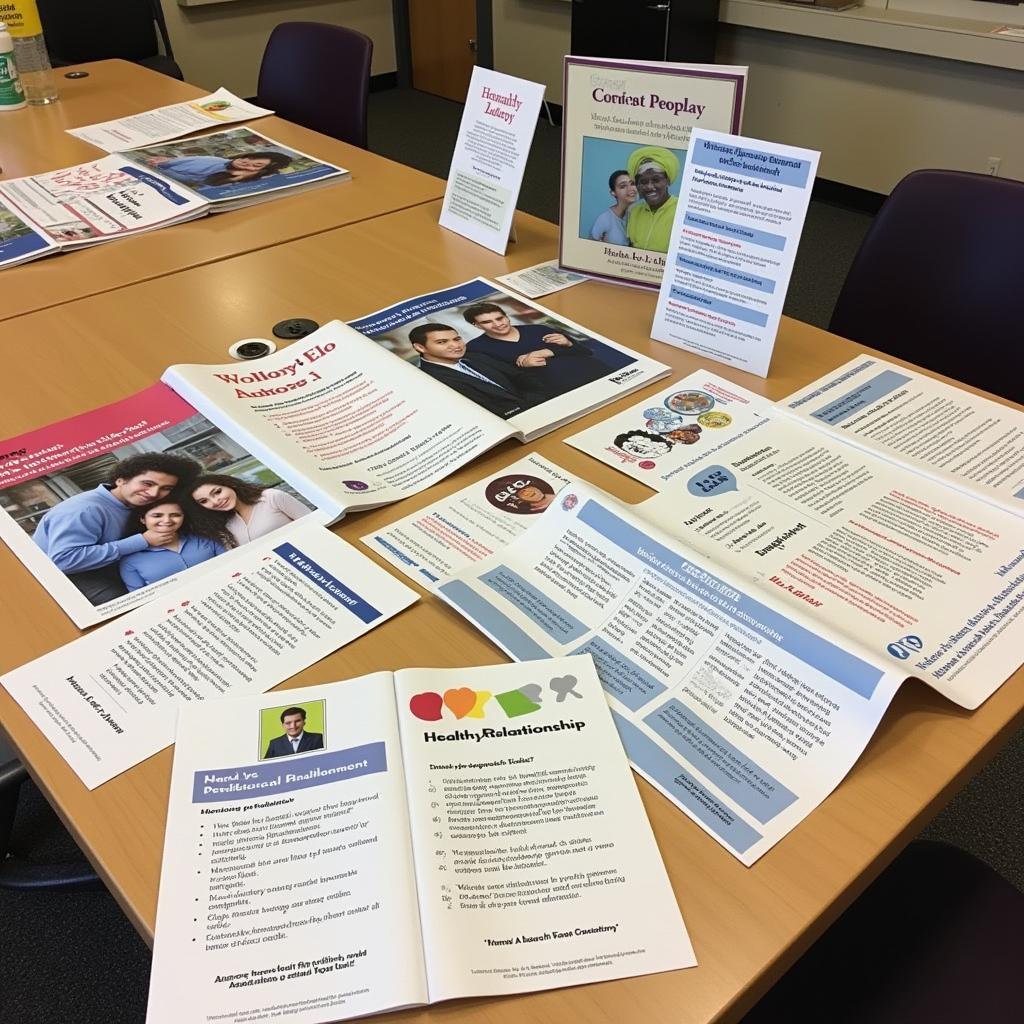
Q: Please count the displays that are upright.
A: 3